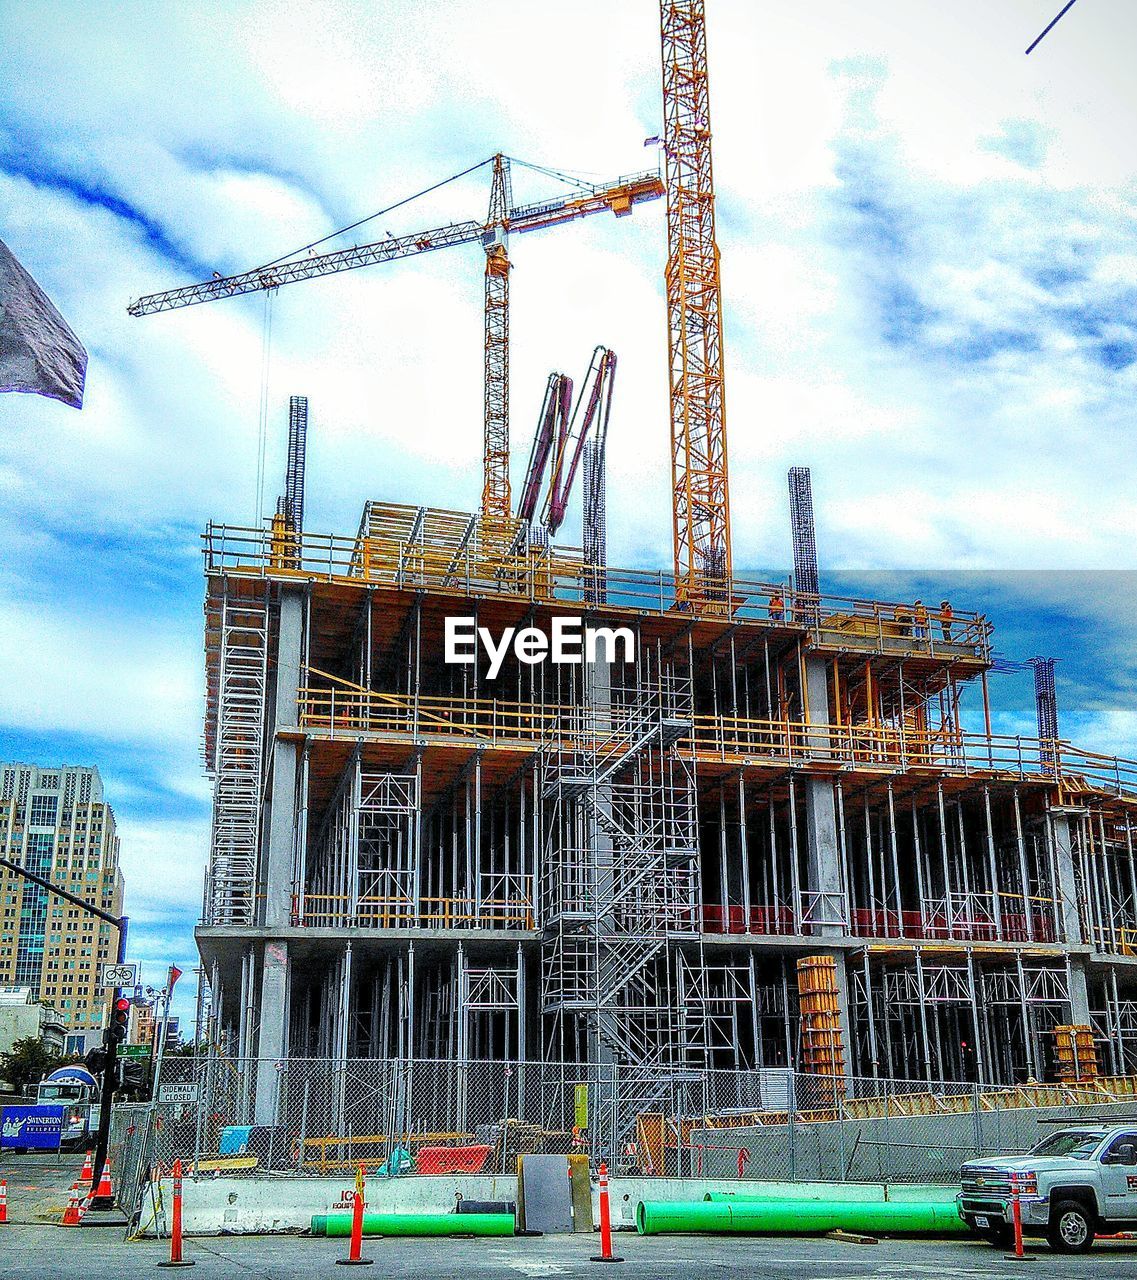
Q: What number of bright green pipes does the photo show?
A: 3